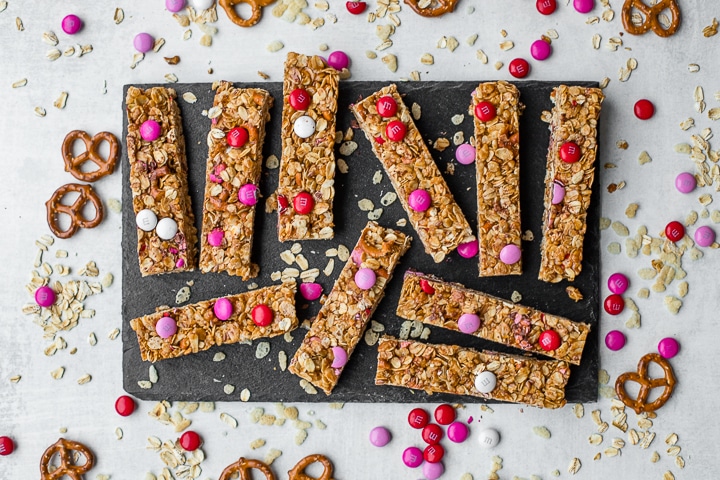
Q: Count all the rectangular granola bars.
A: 10